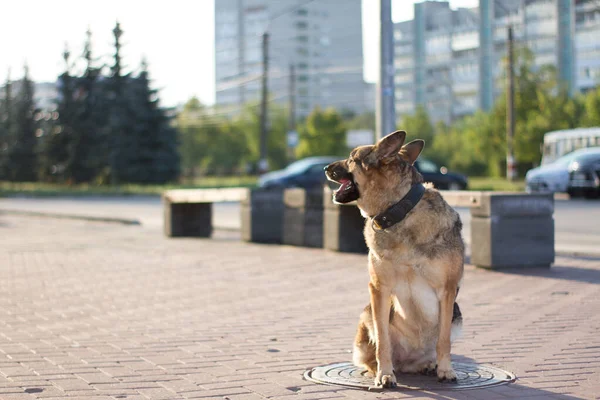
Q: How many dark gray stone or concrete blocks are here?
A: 5